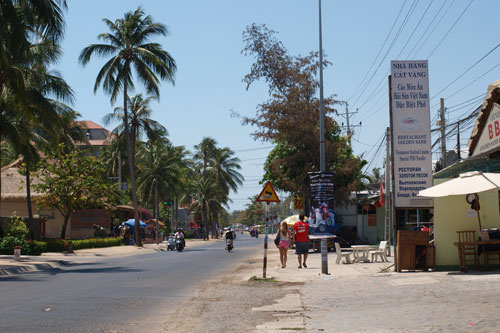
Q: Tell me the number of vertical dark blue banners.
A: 1